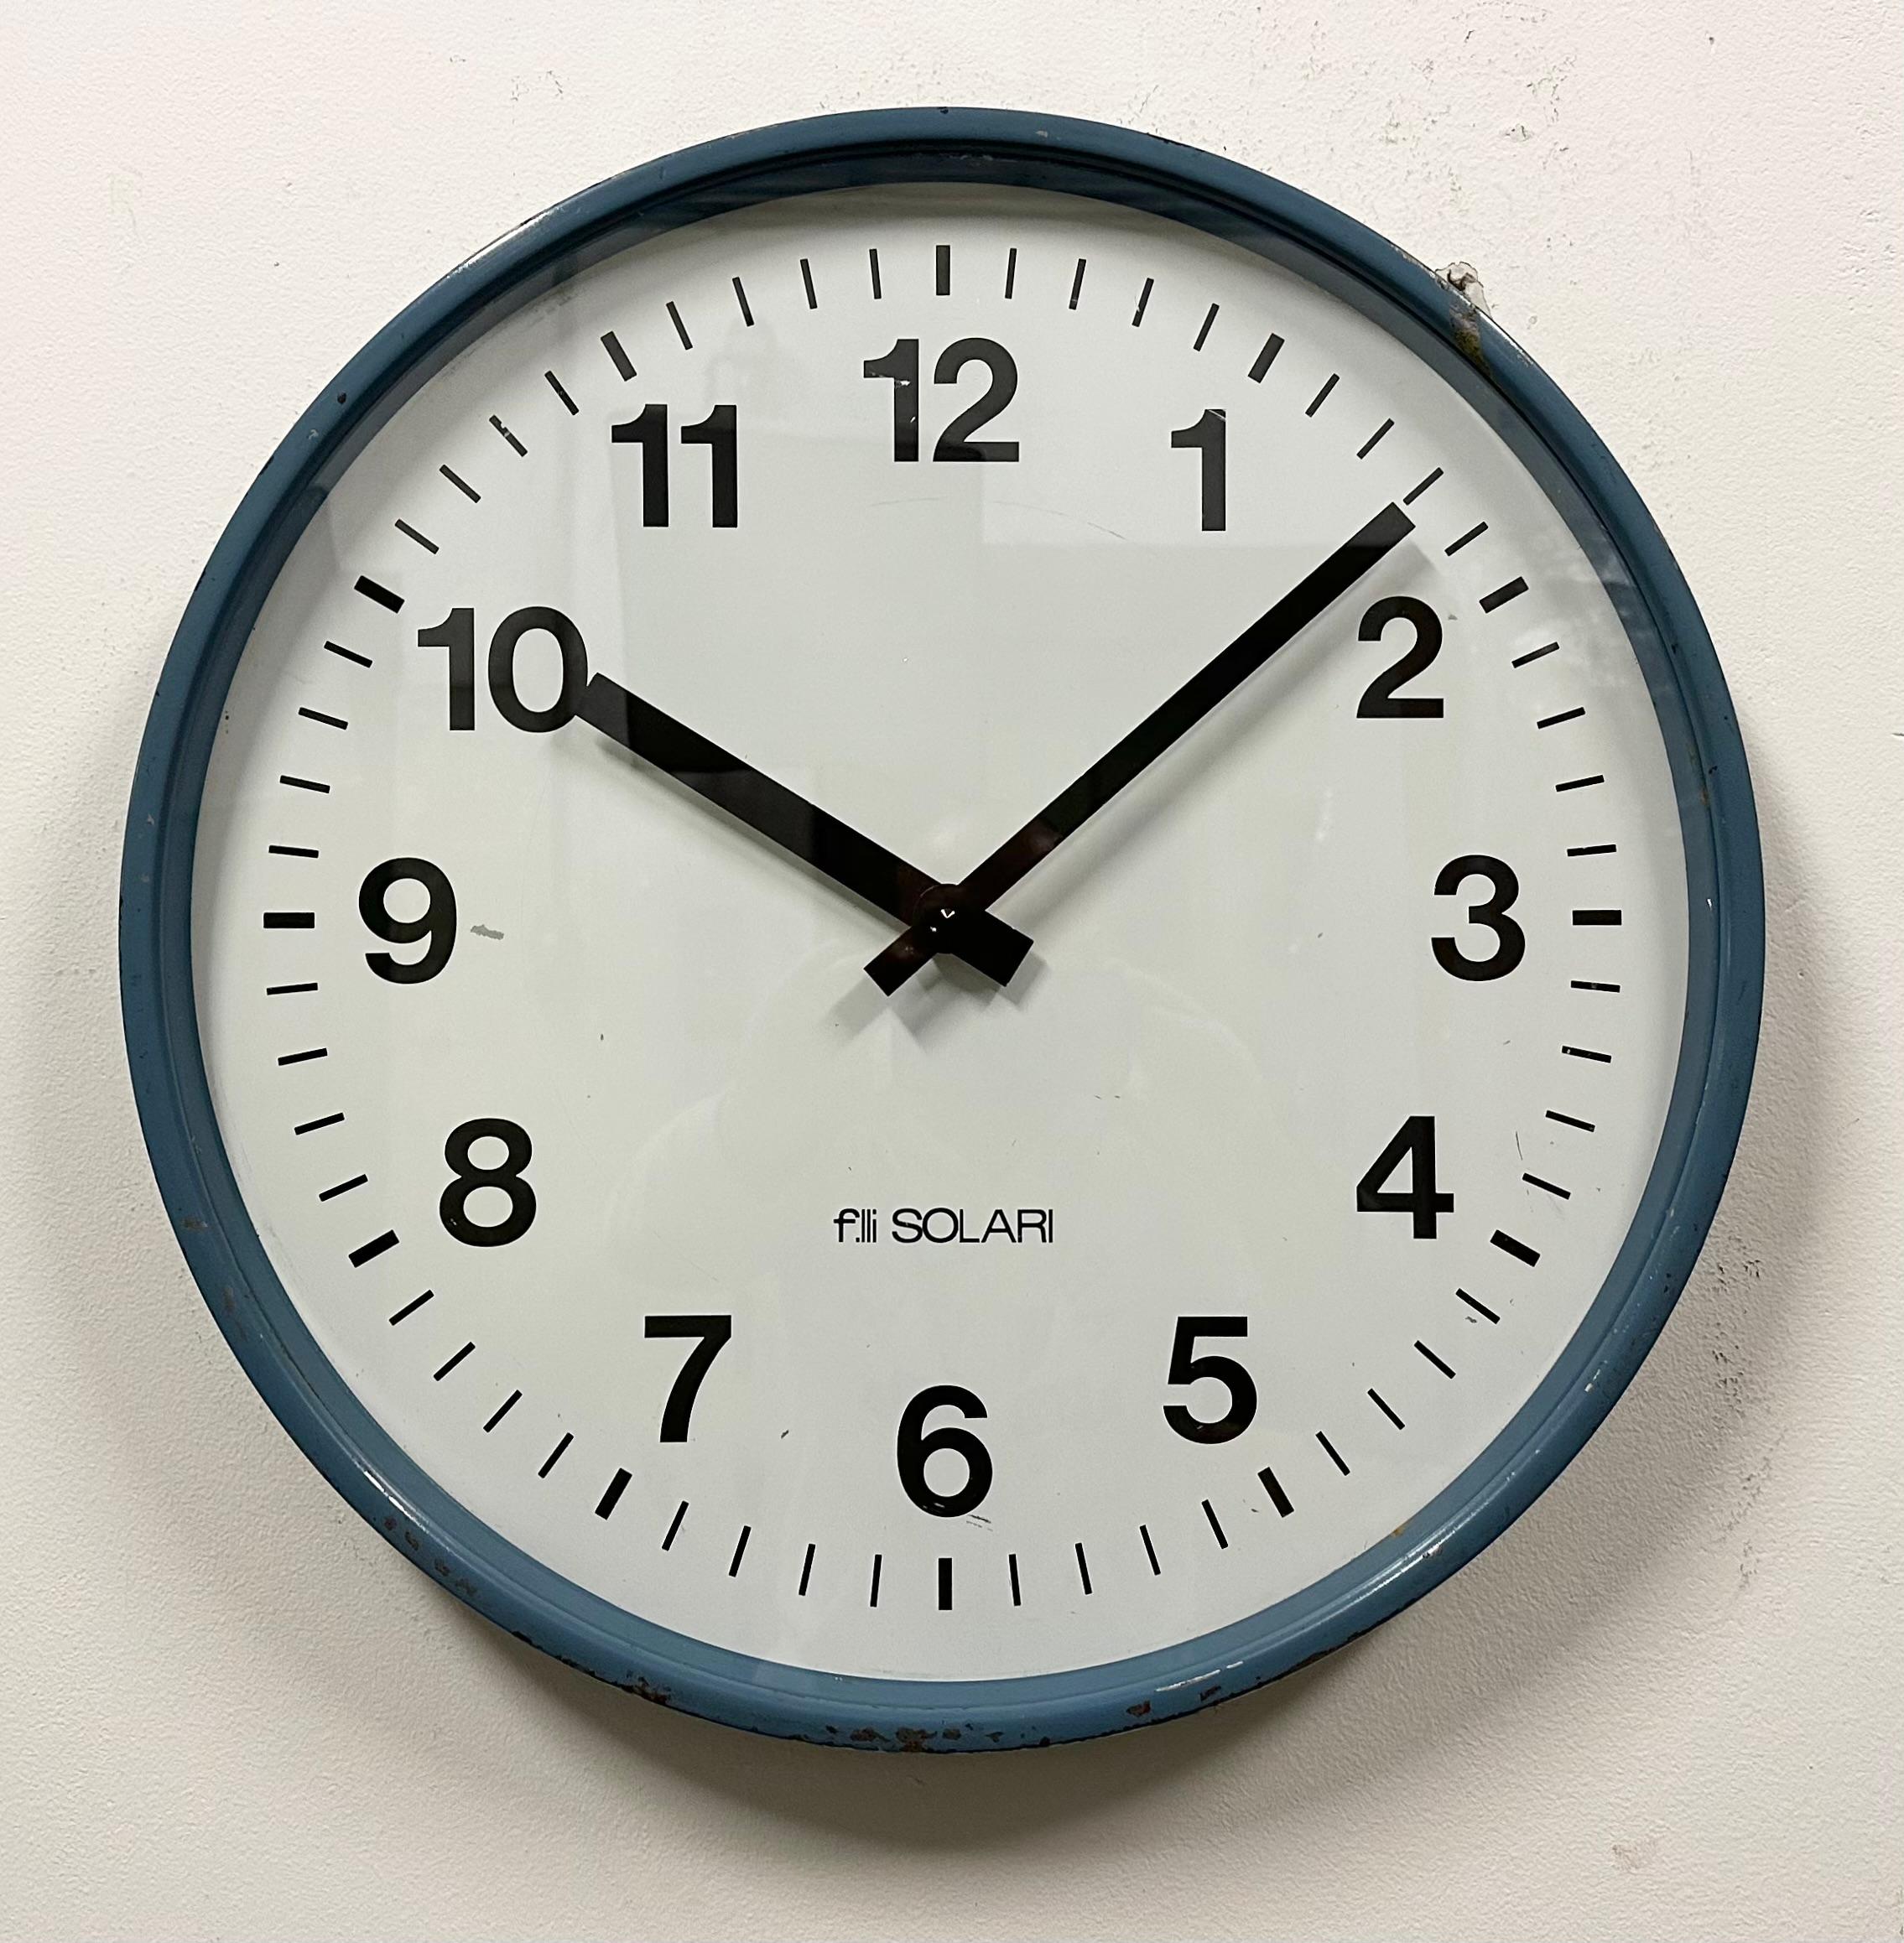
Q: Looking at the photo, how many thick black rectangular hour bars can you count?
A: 12